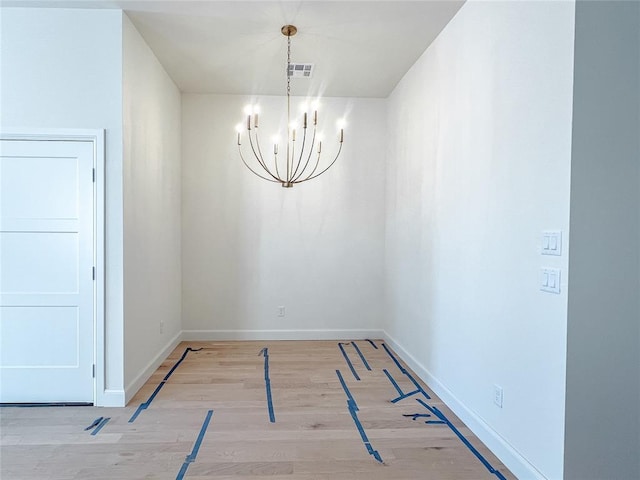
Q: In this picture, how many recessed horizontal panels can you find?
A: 3